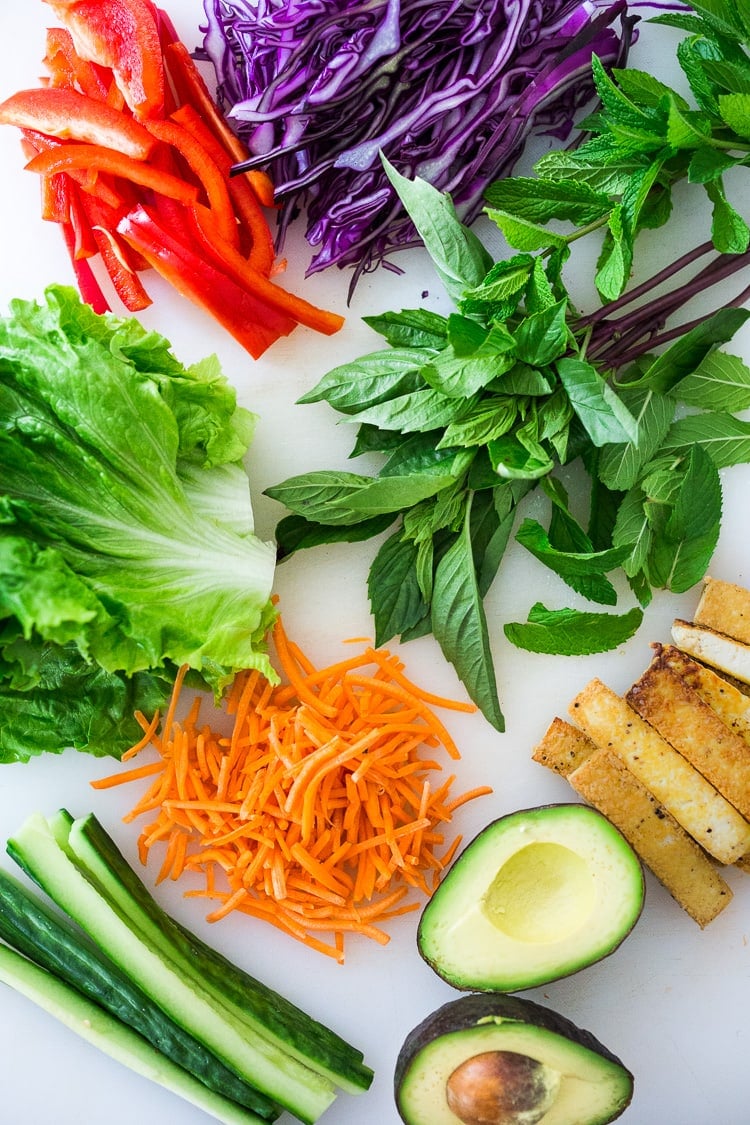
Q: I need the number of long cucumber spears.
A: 5